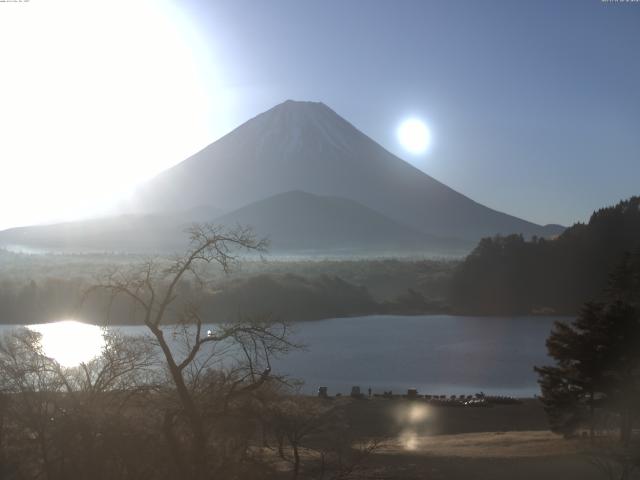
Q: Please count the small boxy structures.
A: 3